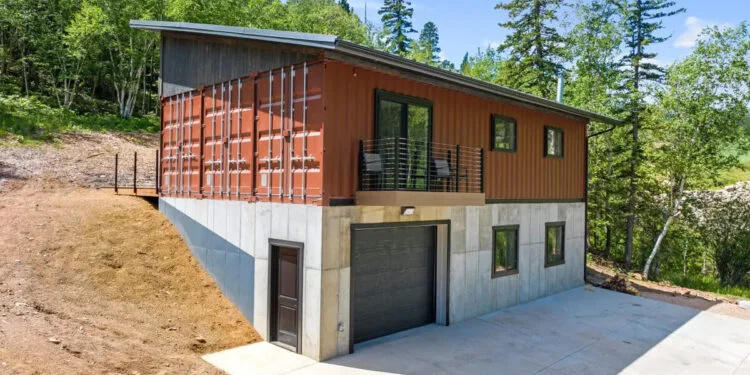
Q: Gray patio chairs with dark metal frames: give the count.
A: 2